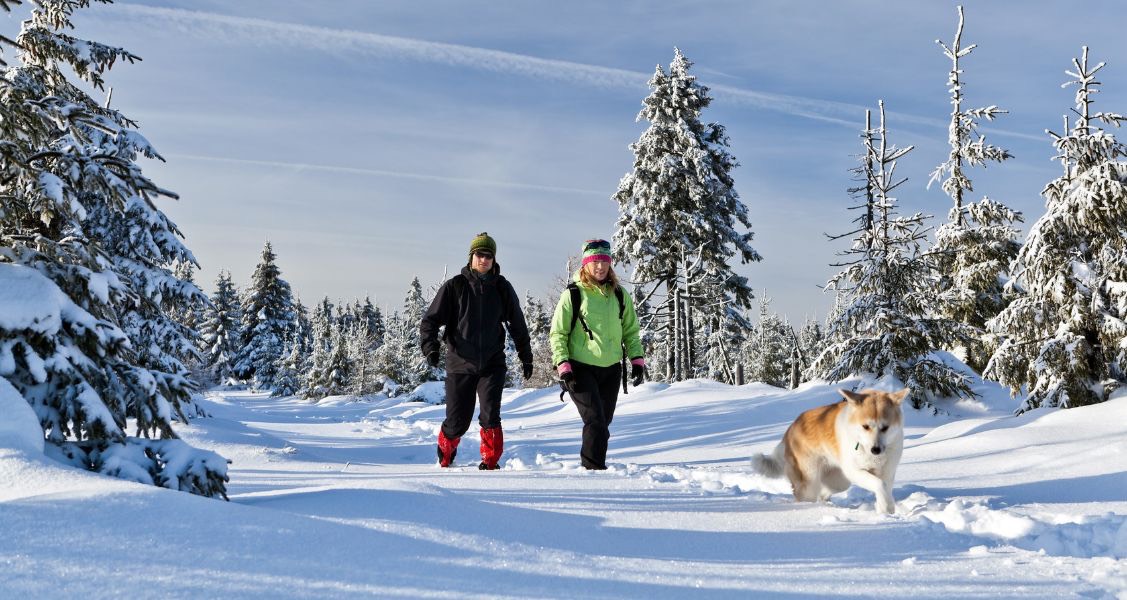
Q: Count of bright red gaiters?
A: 2